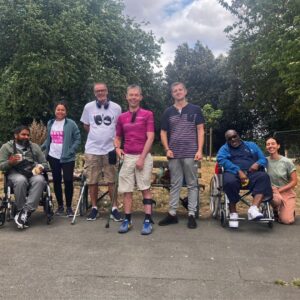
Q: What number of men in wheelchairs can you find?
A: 2